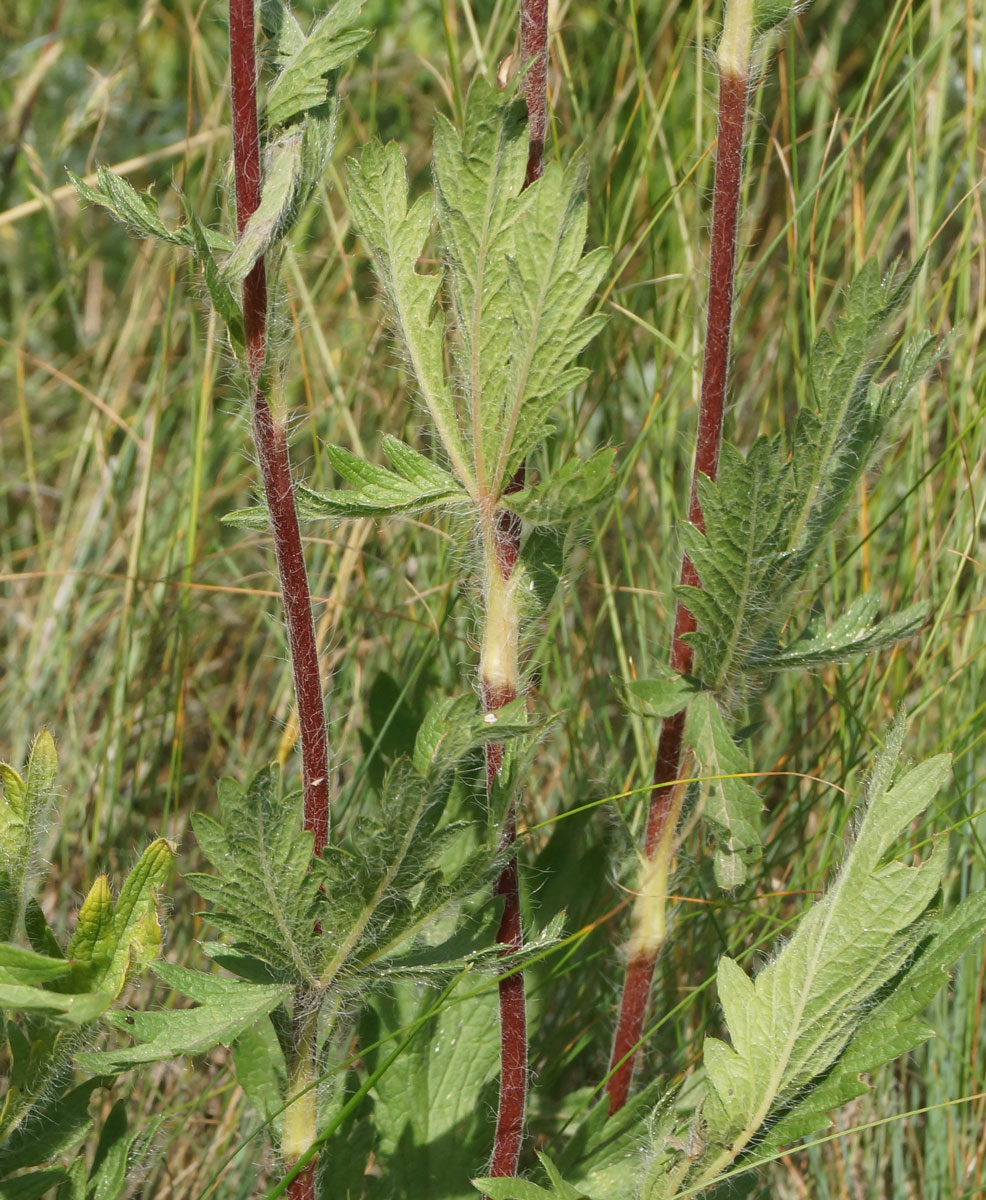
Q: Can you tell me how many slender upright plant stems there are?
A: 3